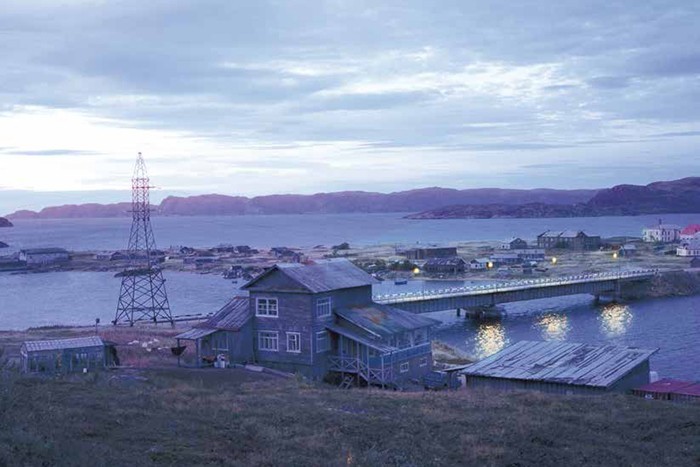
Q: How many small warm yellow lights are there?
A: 4